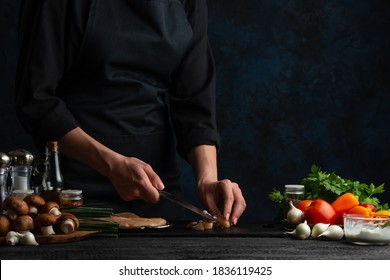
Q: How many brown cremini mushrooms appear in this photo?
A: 7